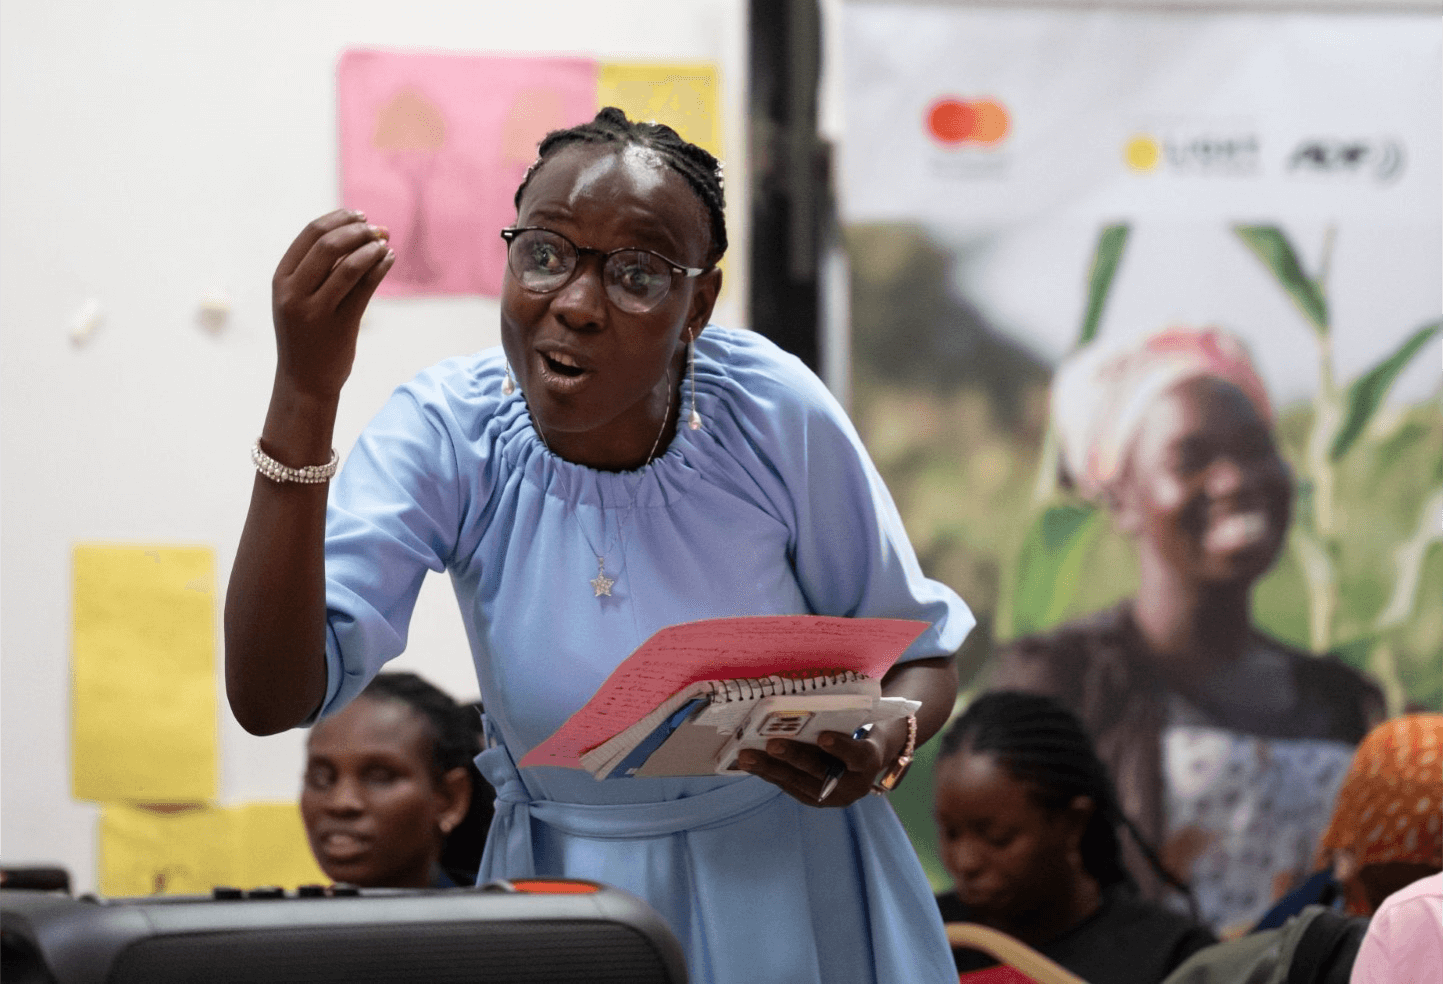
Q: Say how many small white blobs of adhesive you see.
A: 2